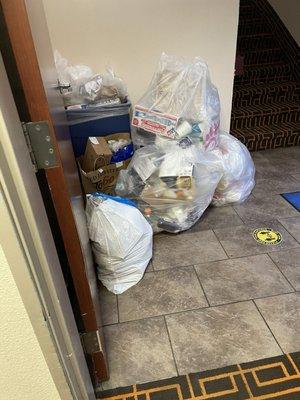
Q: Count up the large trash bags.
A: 4